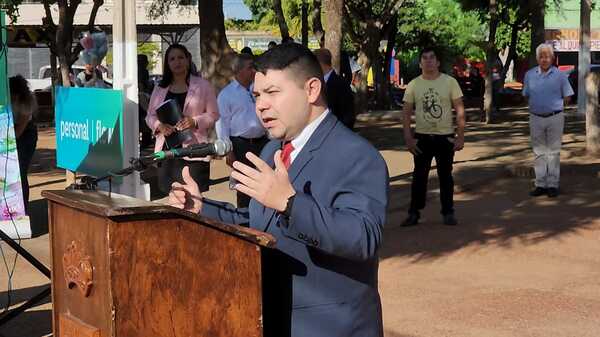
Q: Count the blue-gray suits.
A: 1